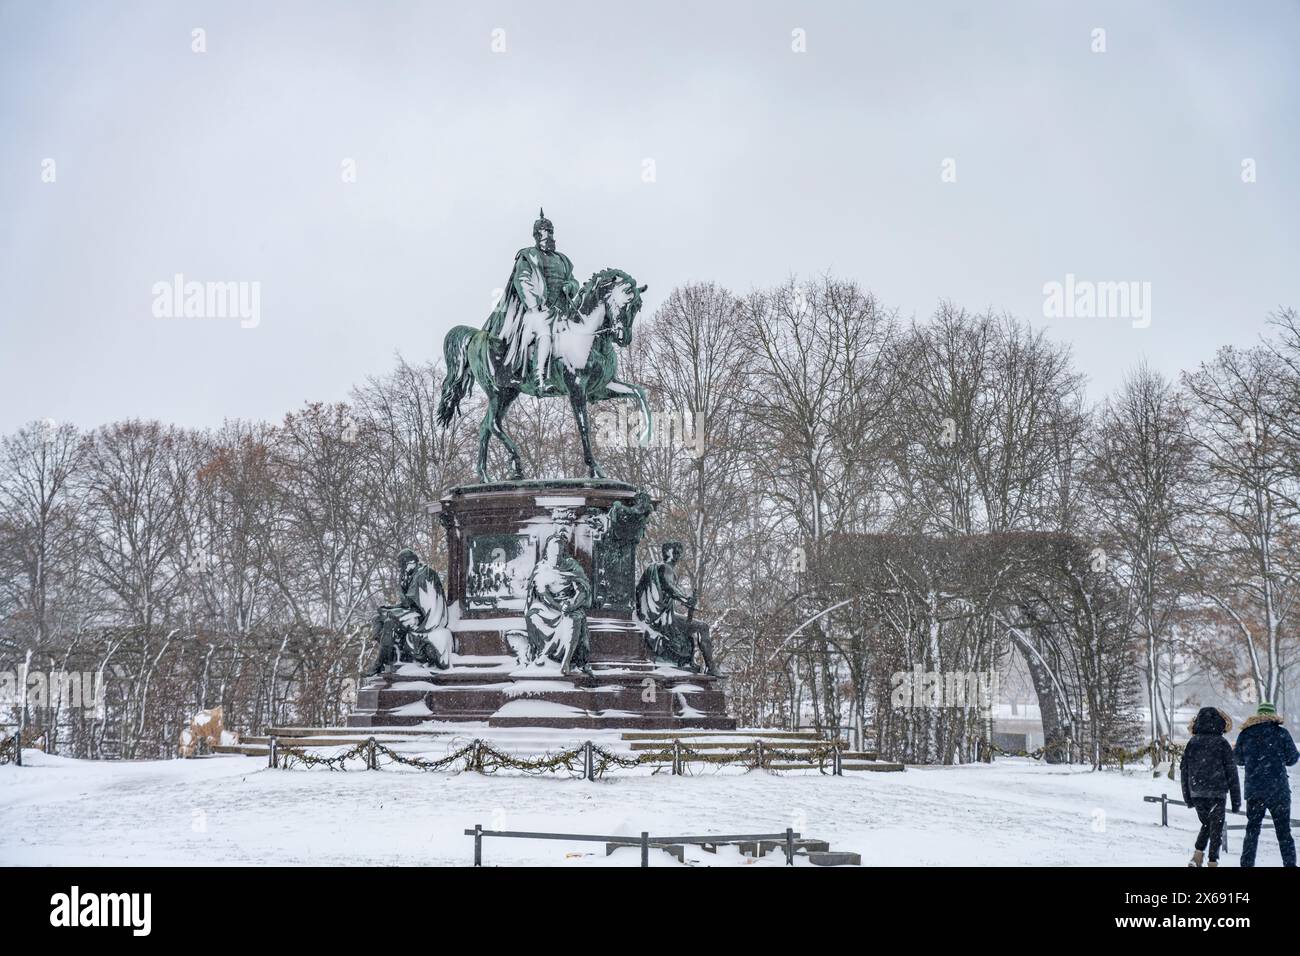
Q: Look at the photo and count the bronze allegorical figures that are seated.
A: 3